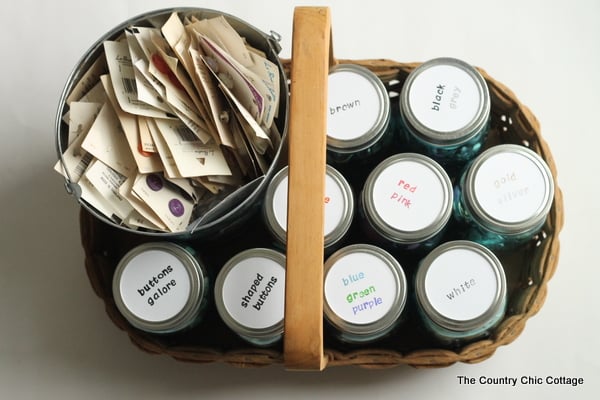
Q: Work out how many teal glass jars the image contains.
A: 9